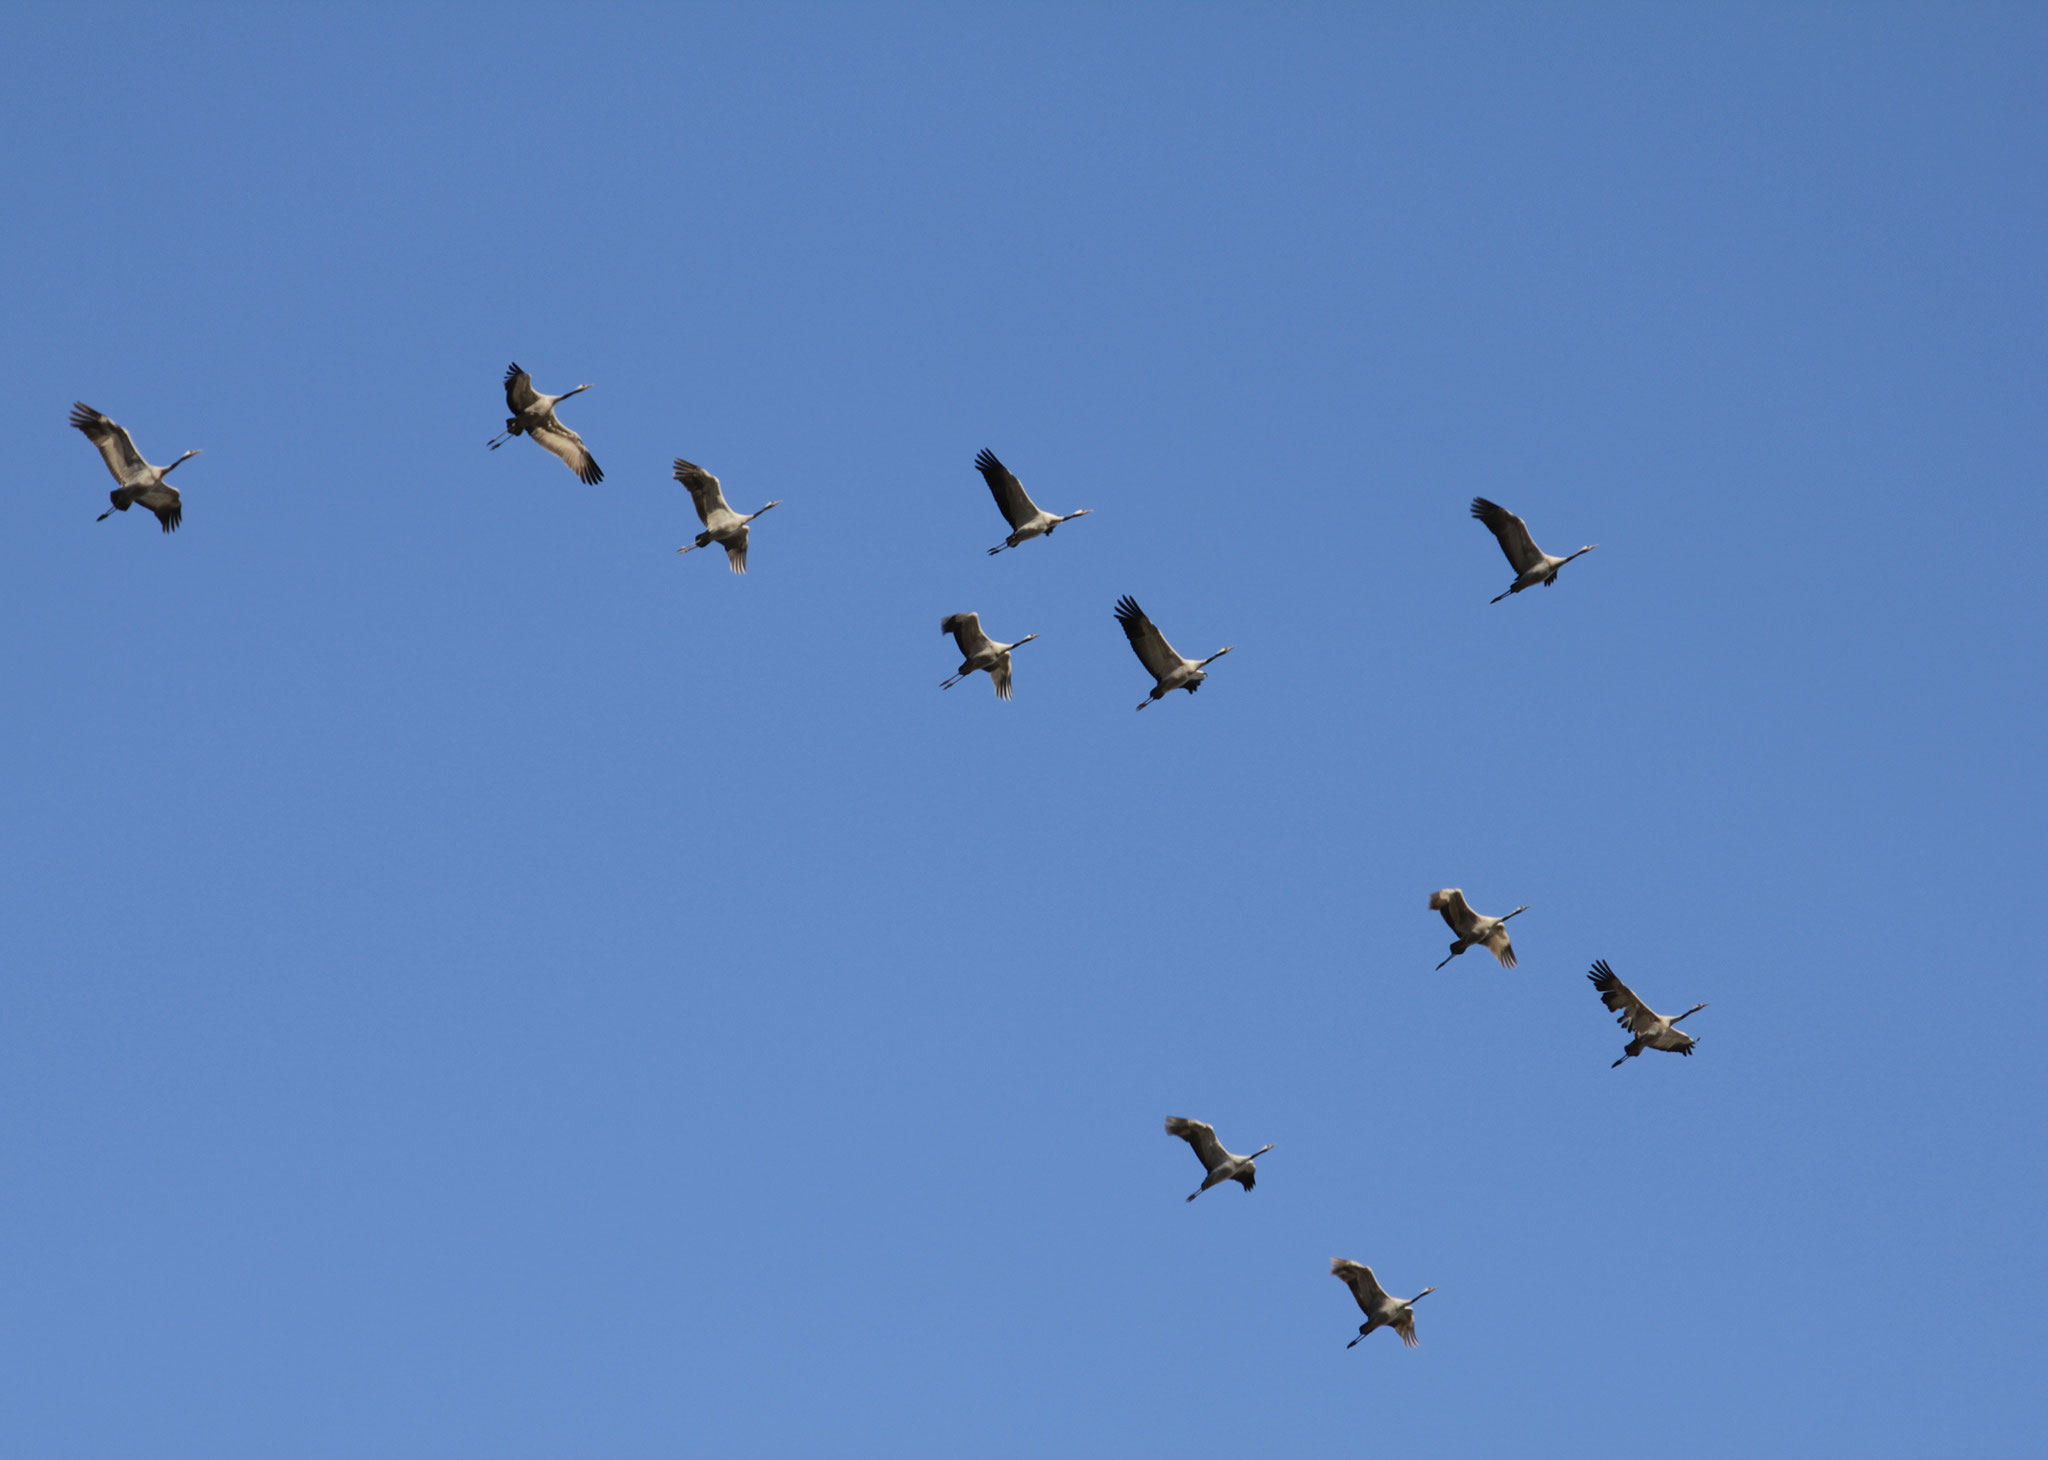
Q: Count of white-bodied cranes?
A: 11